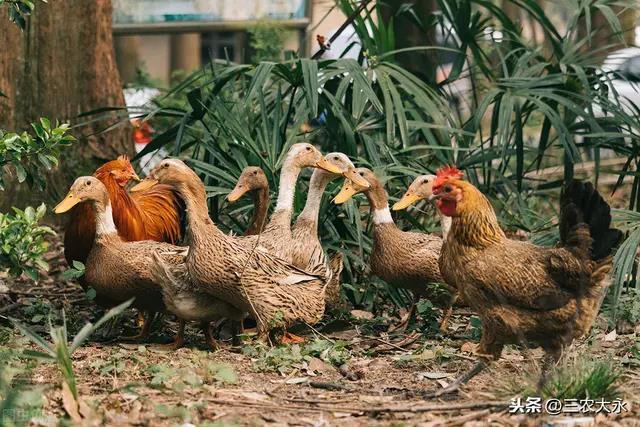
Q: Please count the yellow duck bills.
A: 7